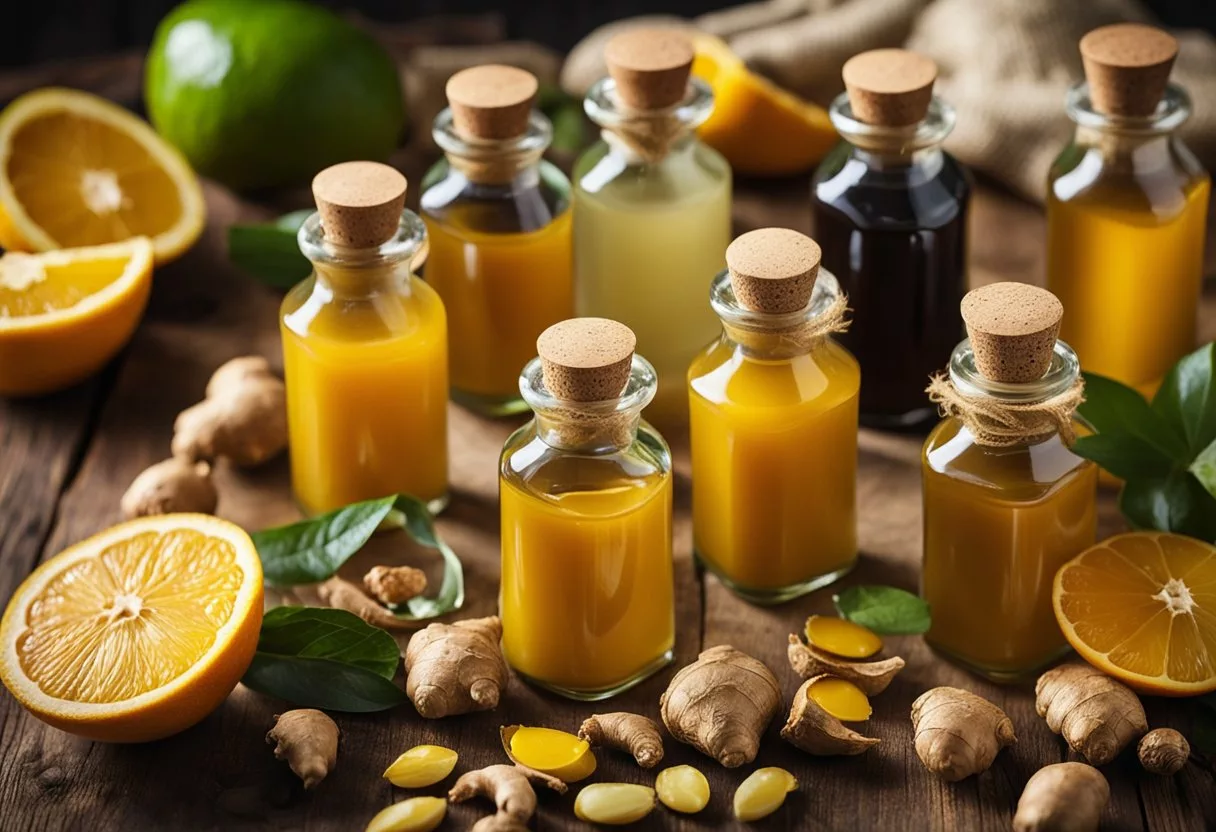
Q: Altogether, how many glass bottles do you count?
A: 8